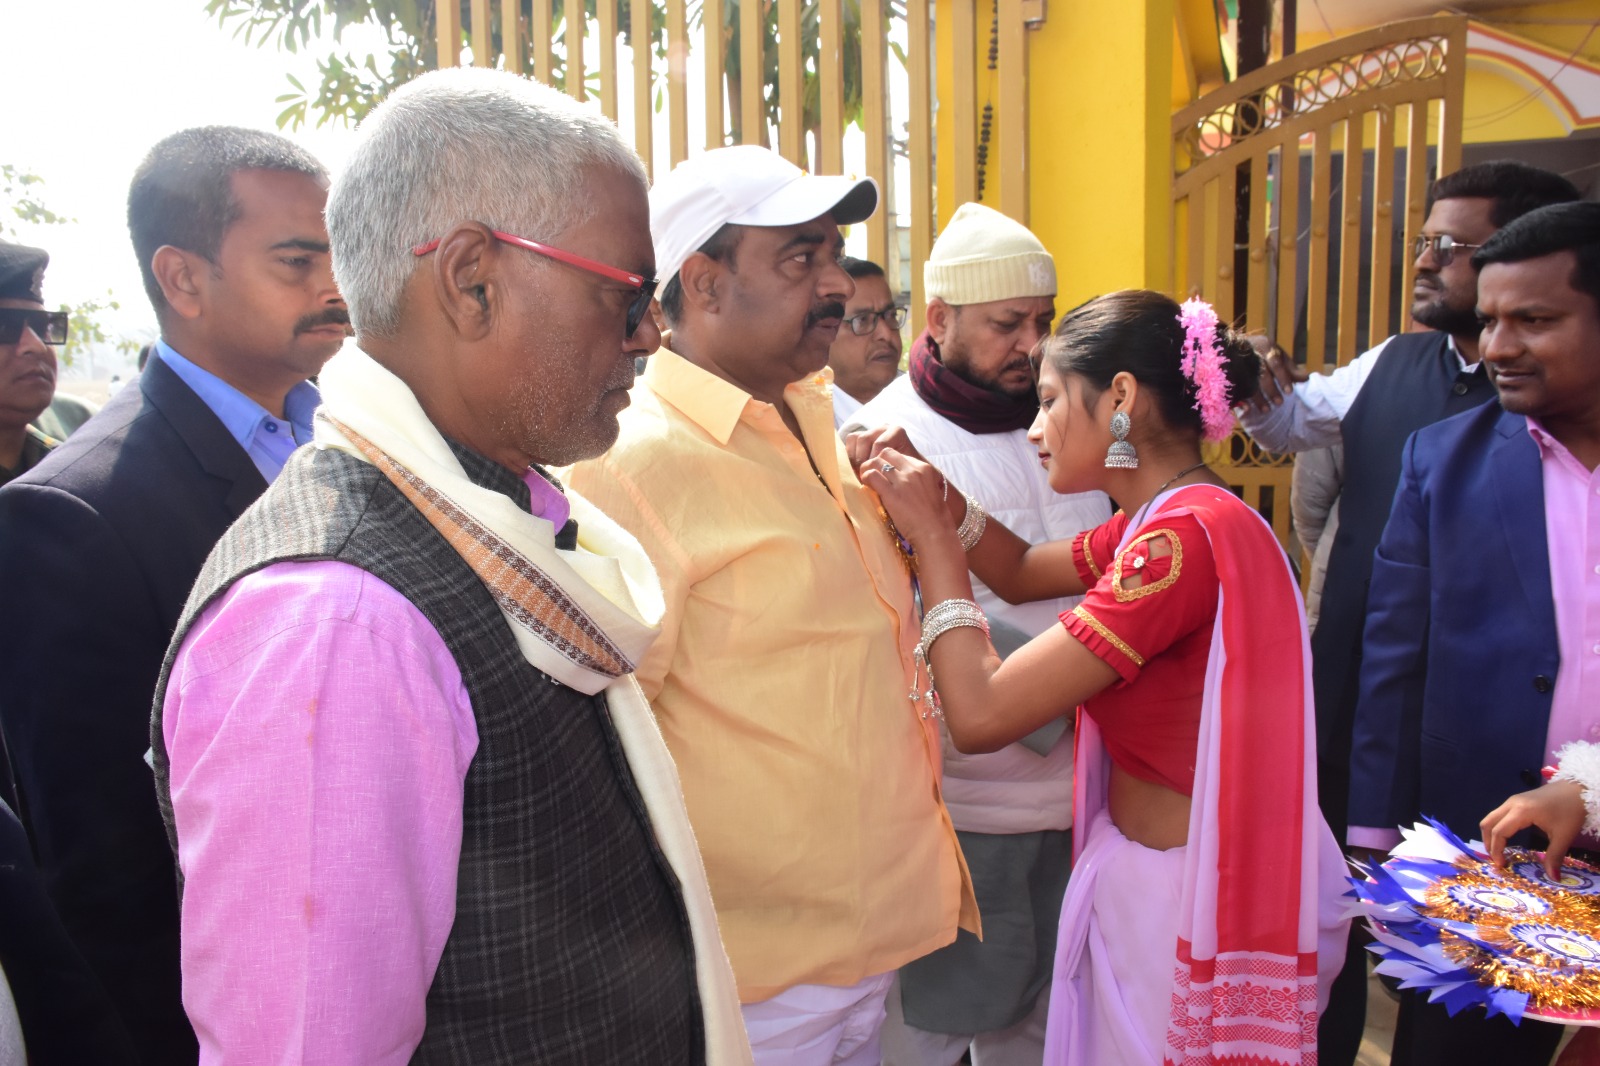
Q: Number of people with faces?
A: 9